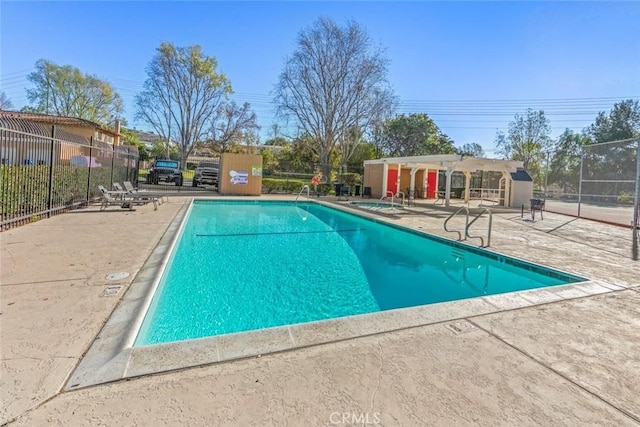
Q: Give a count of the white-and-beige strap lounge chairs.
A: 3